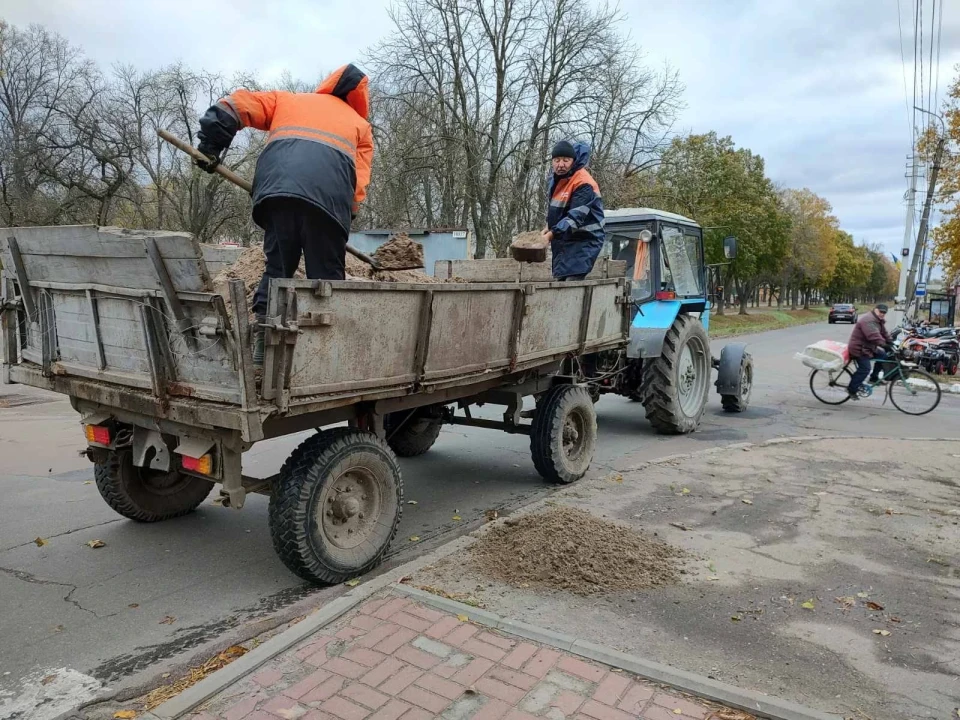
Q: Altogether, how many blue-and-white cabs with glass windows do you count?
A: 1